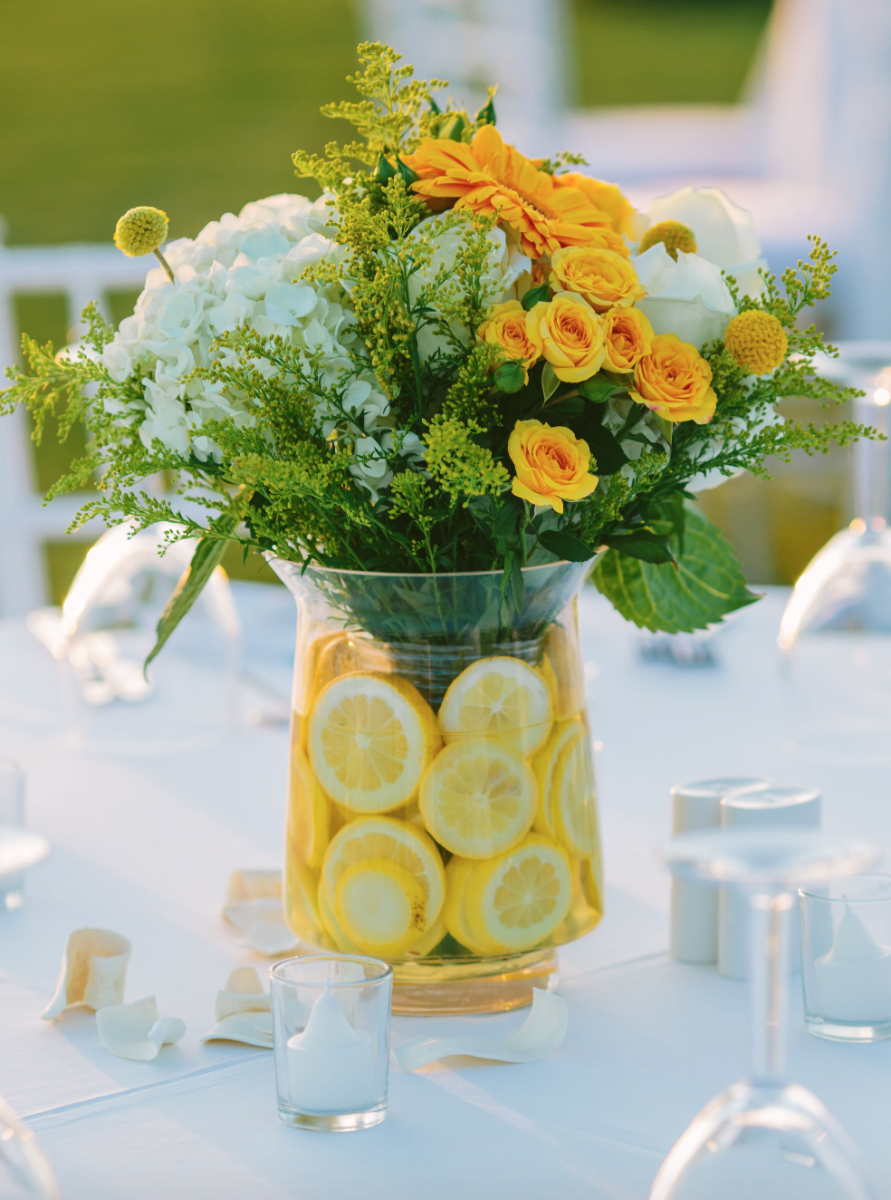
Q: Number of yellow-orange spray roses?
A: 6